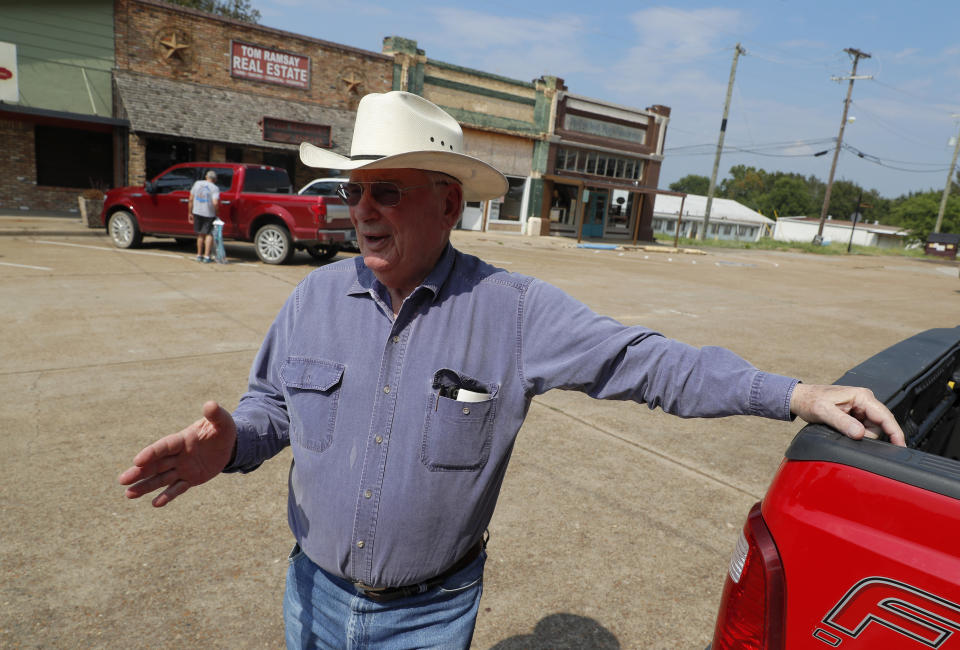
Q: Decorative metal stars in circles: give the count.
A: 2